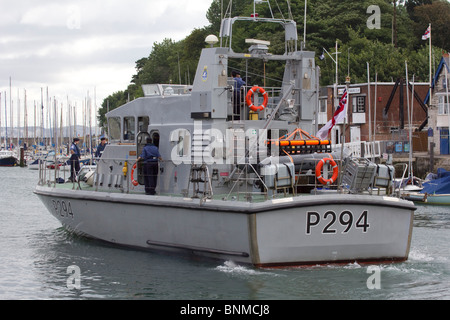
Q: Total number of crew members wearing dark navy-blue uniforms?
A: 4